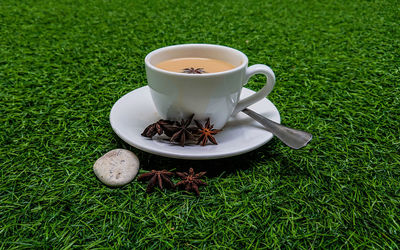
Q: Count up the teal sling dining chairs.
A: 0